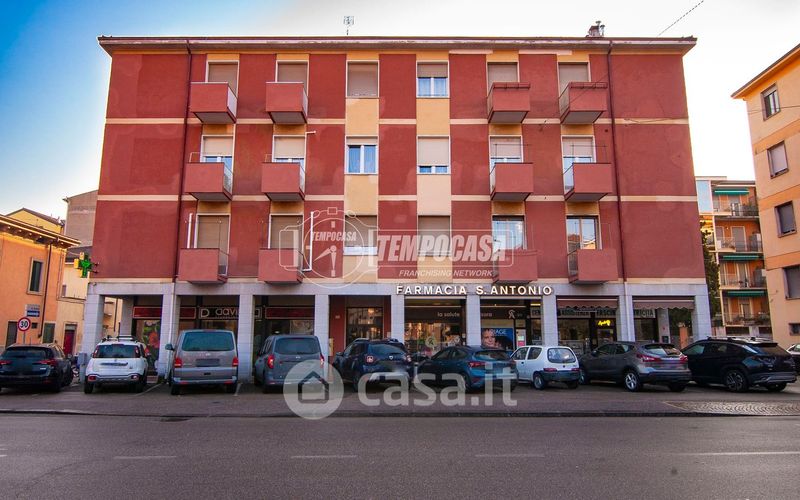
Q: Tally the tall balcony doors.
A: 12